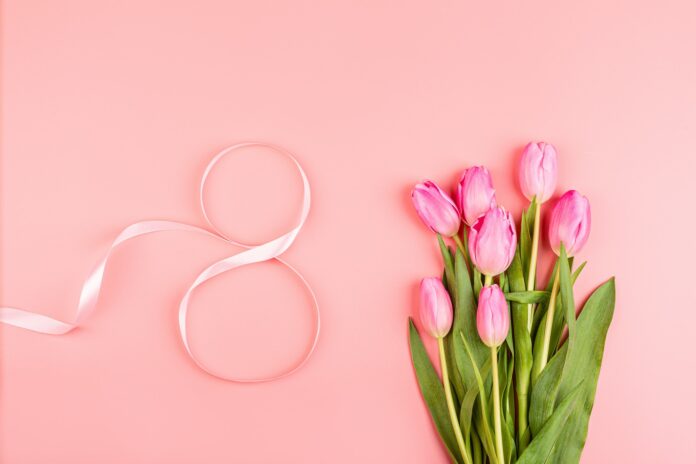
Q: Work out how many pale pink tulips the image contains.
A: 7